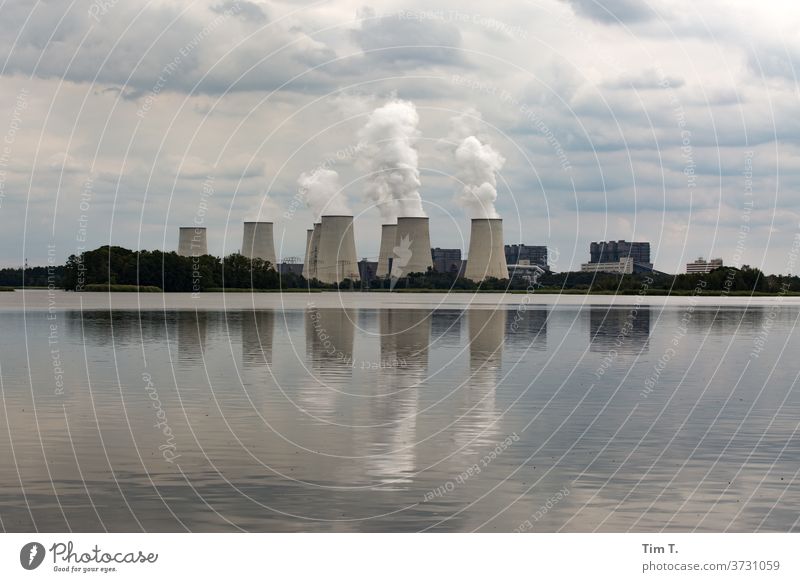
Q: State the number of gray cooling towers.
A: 8